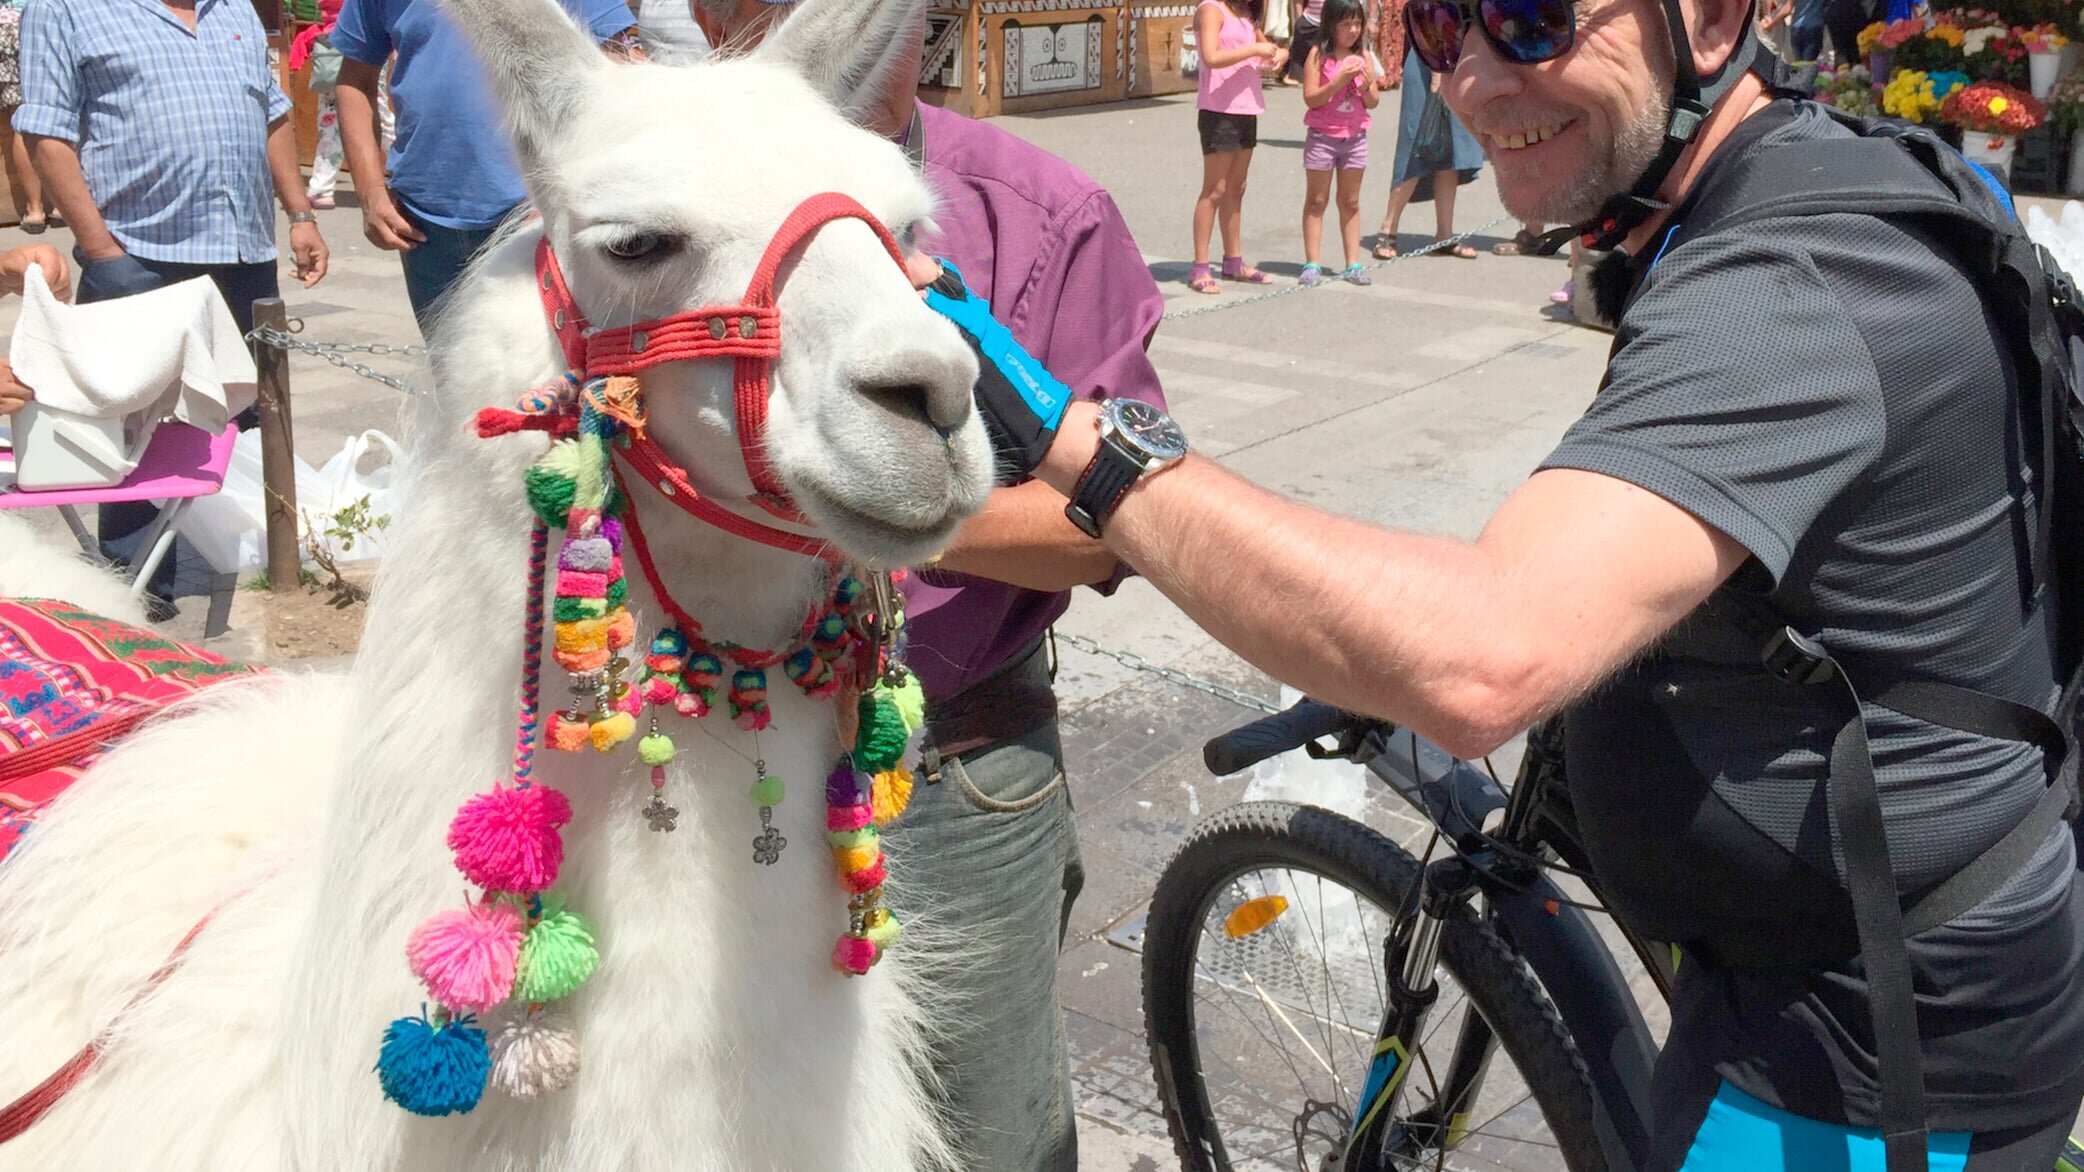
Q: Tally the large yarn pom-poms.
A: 5